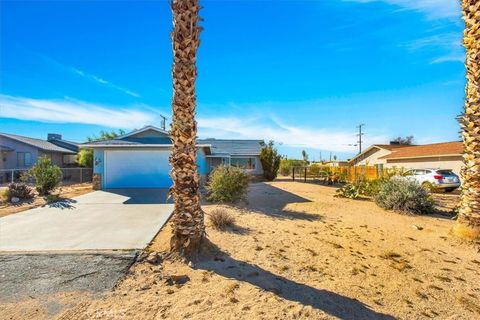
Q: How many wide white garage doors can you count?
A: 1